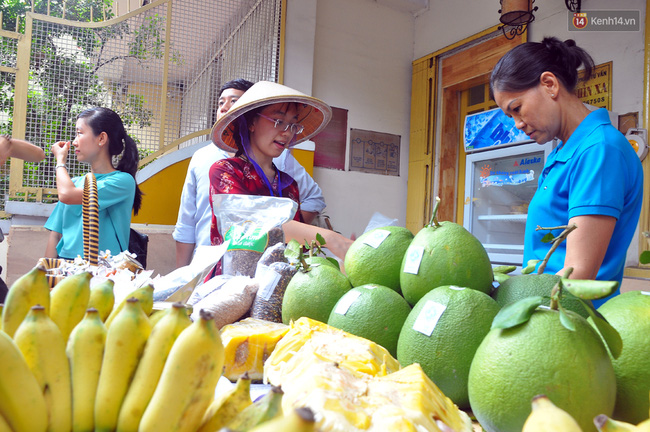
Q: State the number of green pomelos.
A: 9